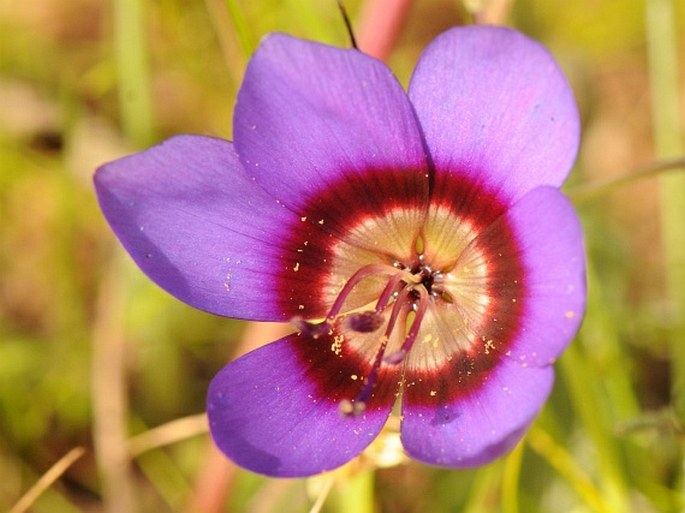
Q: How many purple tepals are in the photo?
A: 6